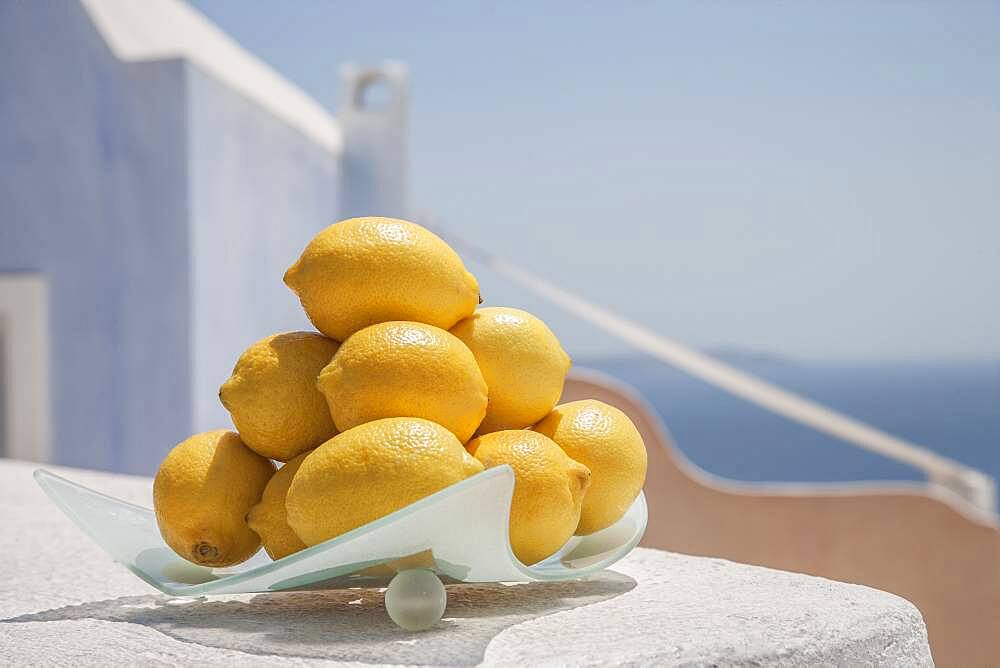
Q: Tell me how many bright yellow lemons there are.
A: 9